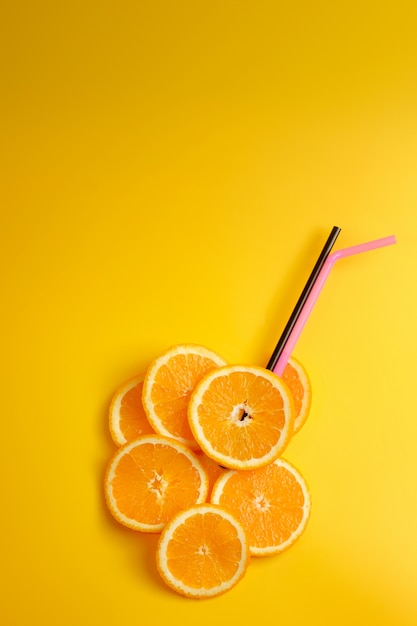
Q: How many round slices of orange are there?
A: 7